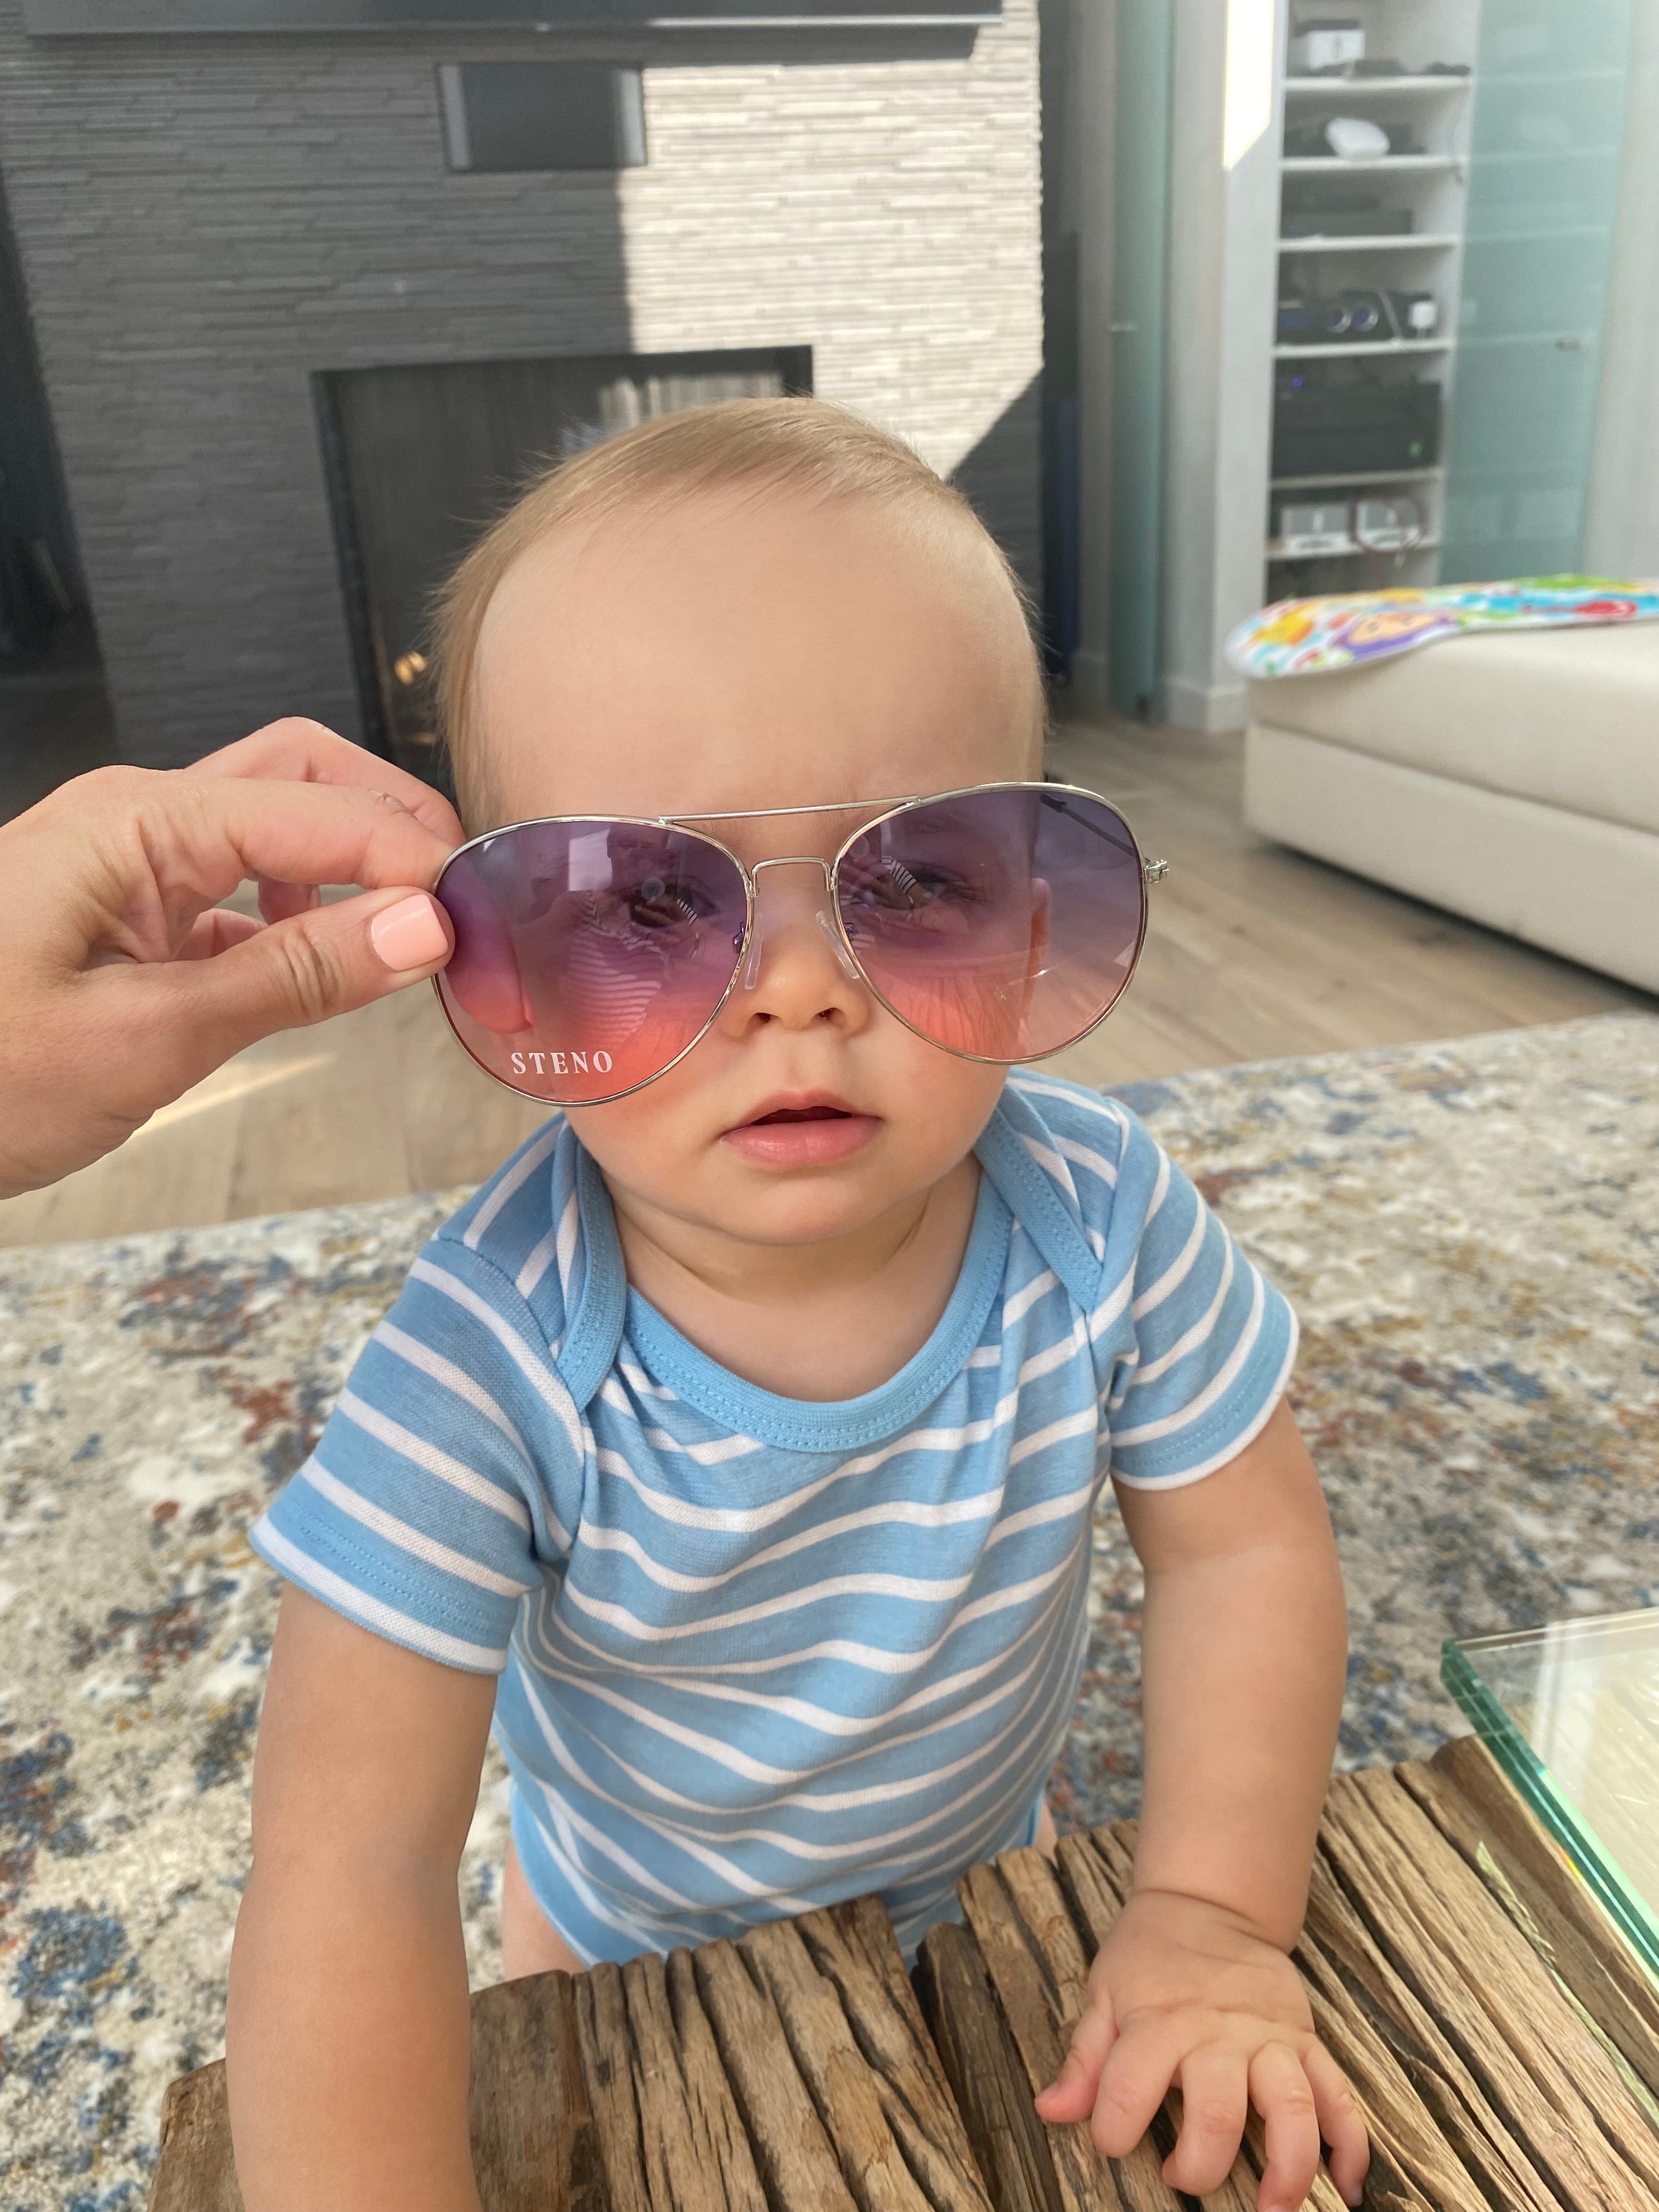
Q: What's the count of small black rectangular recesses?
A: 1